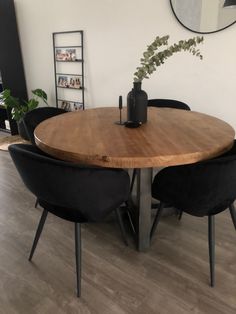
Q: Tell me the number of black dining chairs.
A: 4